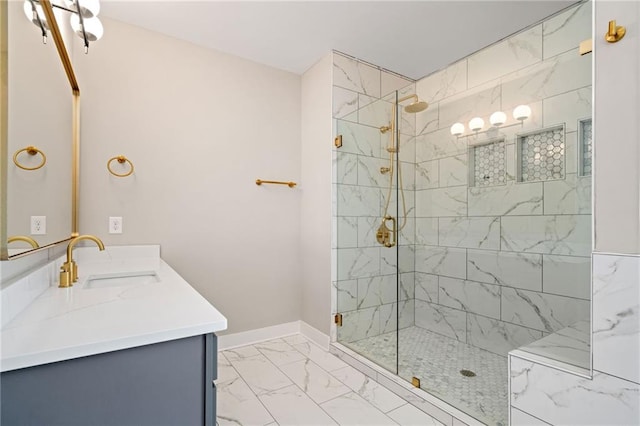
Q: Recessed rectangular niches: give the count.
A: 3